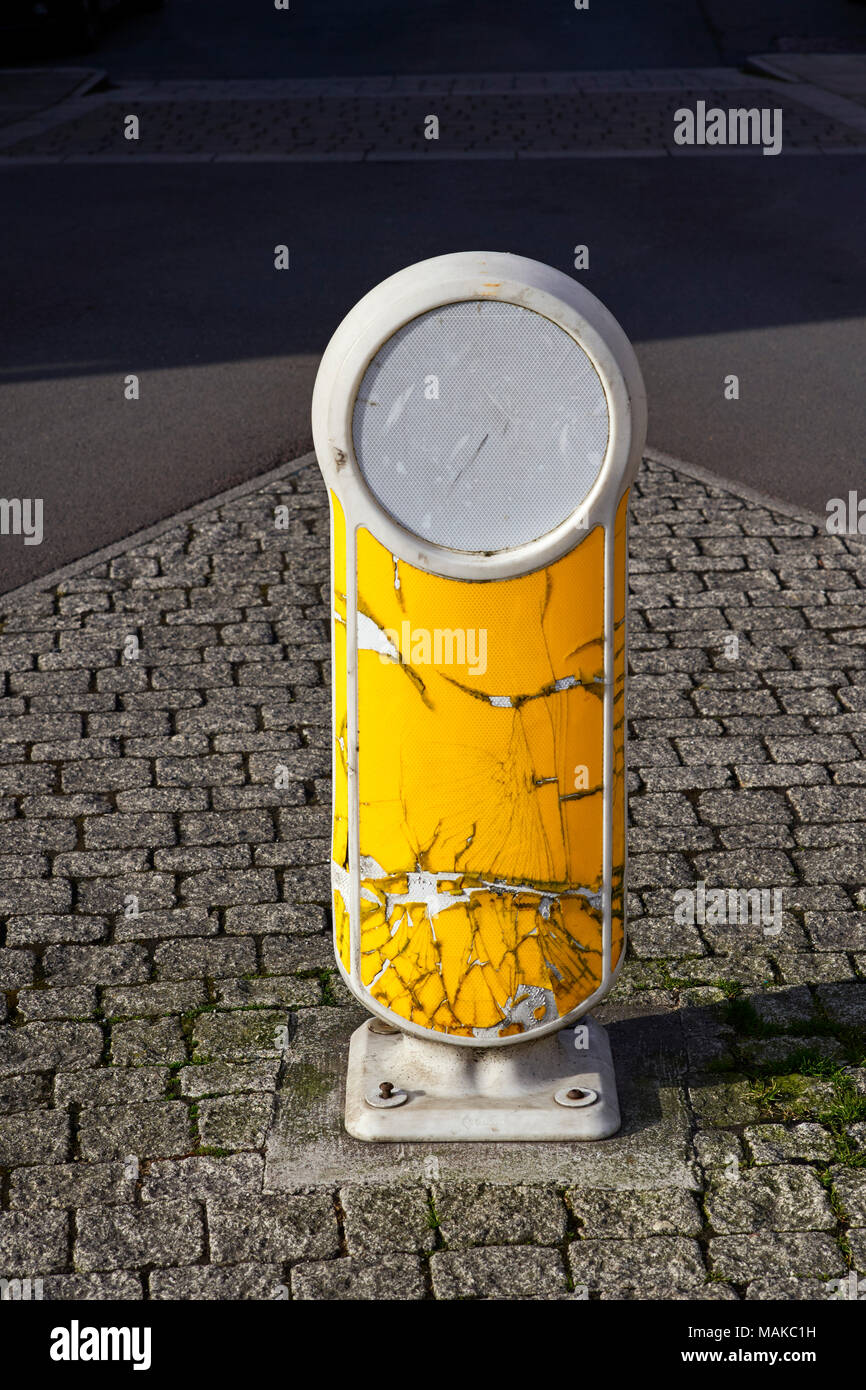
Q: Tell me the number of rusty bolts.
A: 2